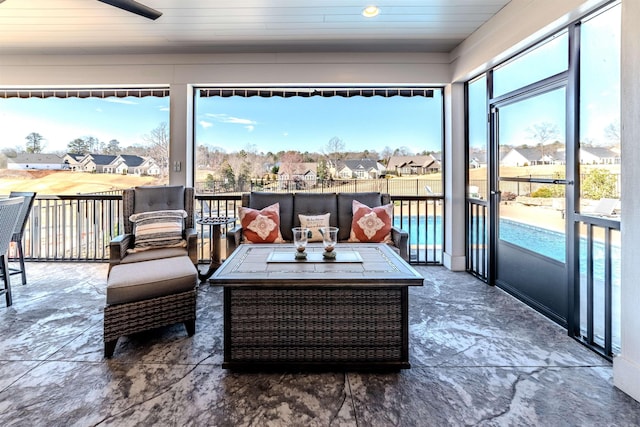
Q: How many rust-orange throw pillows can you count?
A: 2